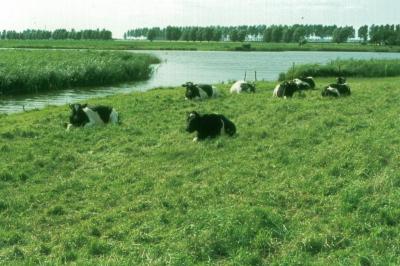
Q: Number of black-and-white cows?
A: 7